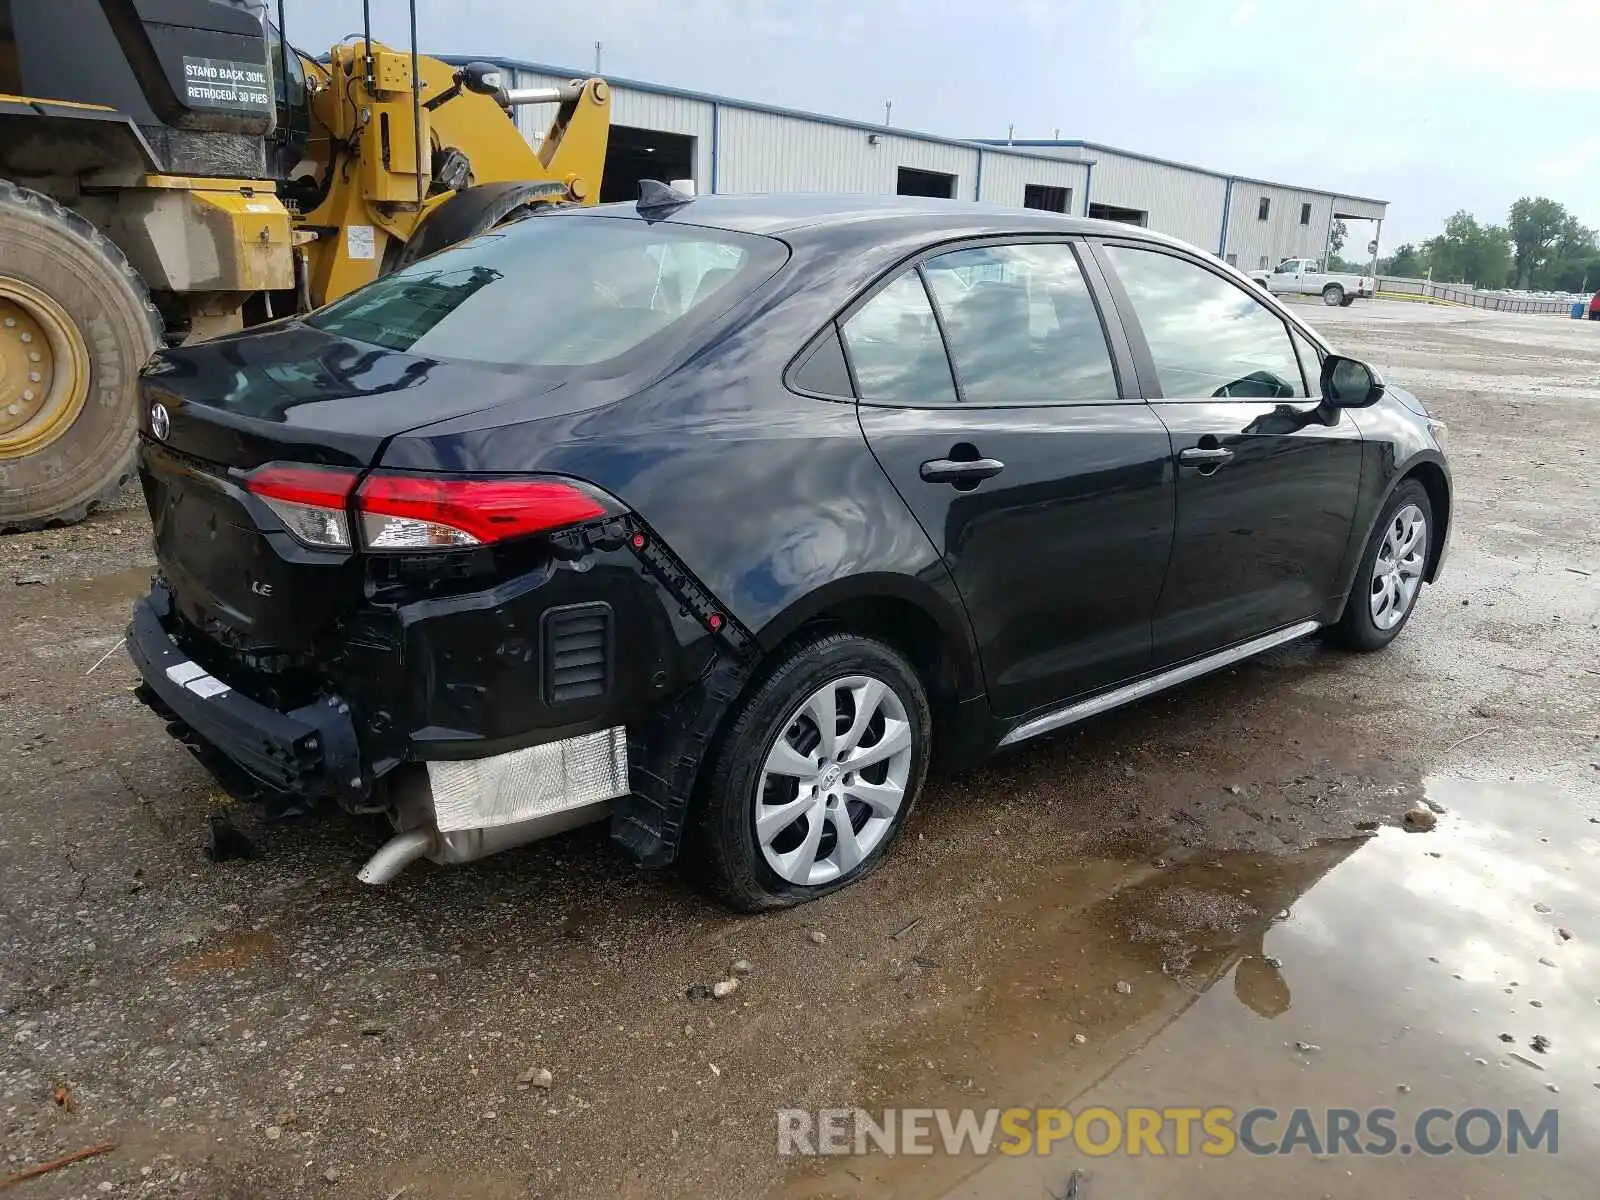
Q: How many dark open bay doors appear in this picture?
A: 4